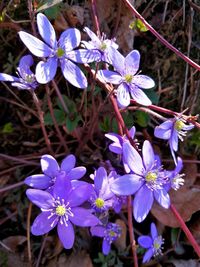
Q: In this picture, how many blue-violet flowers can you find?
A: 13